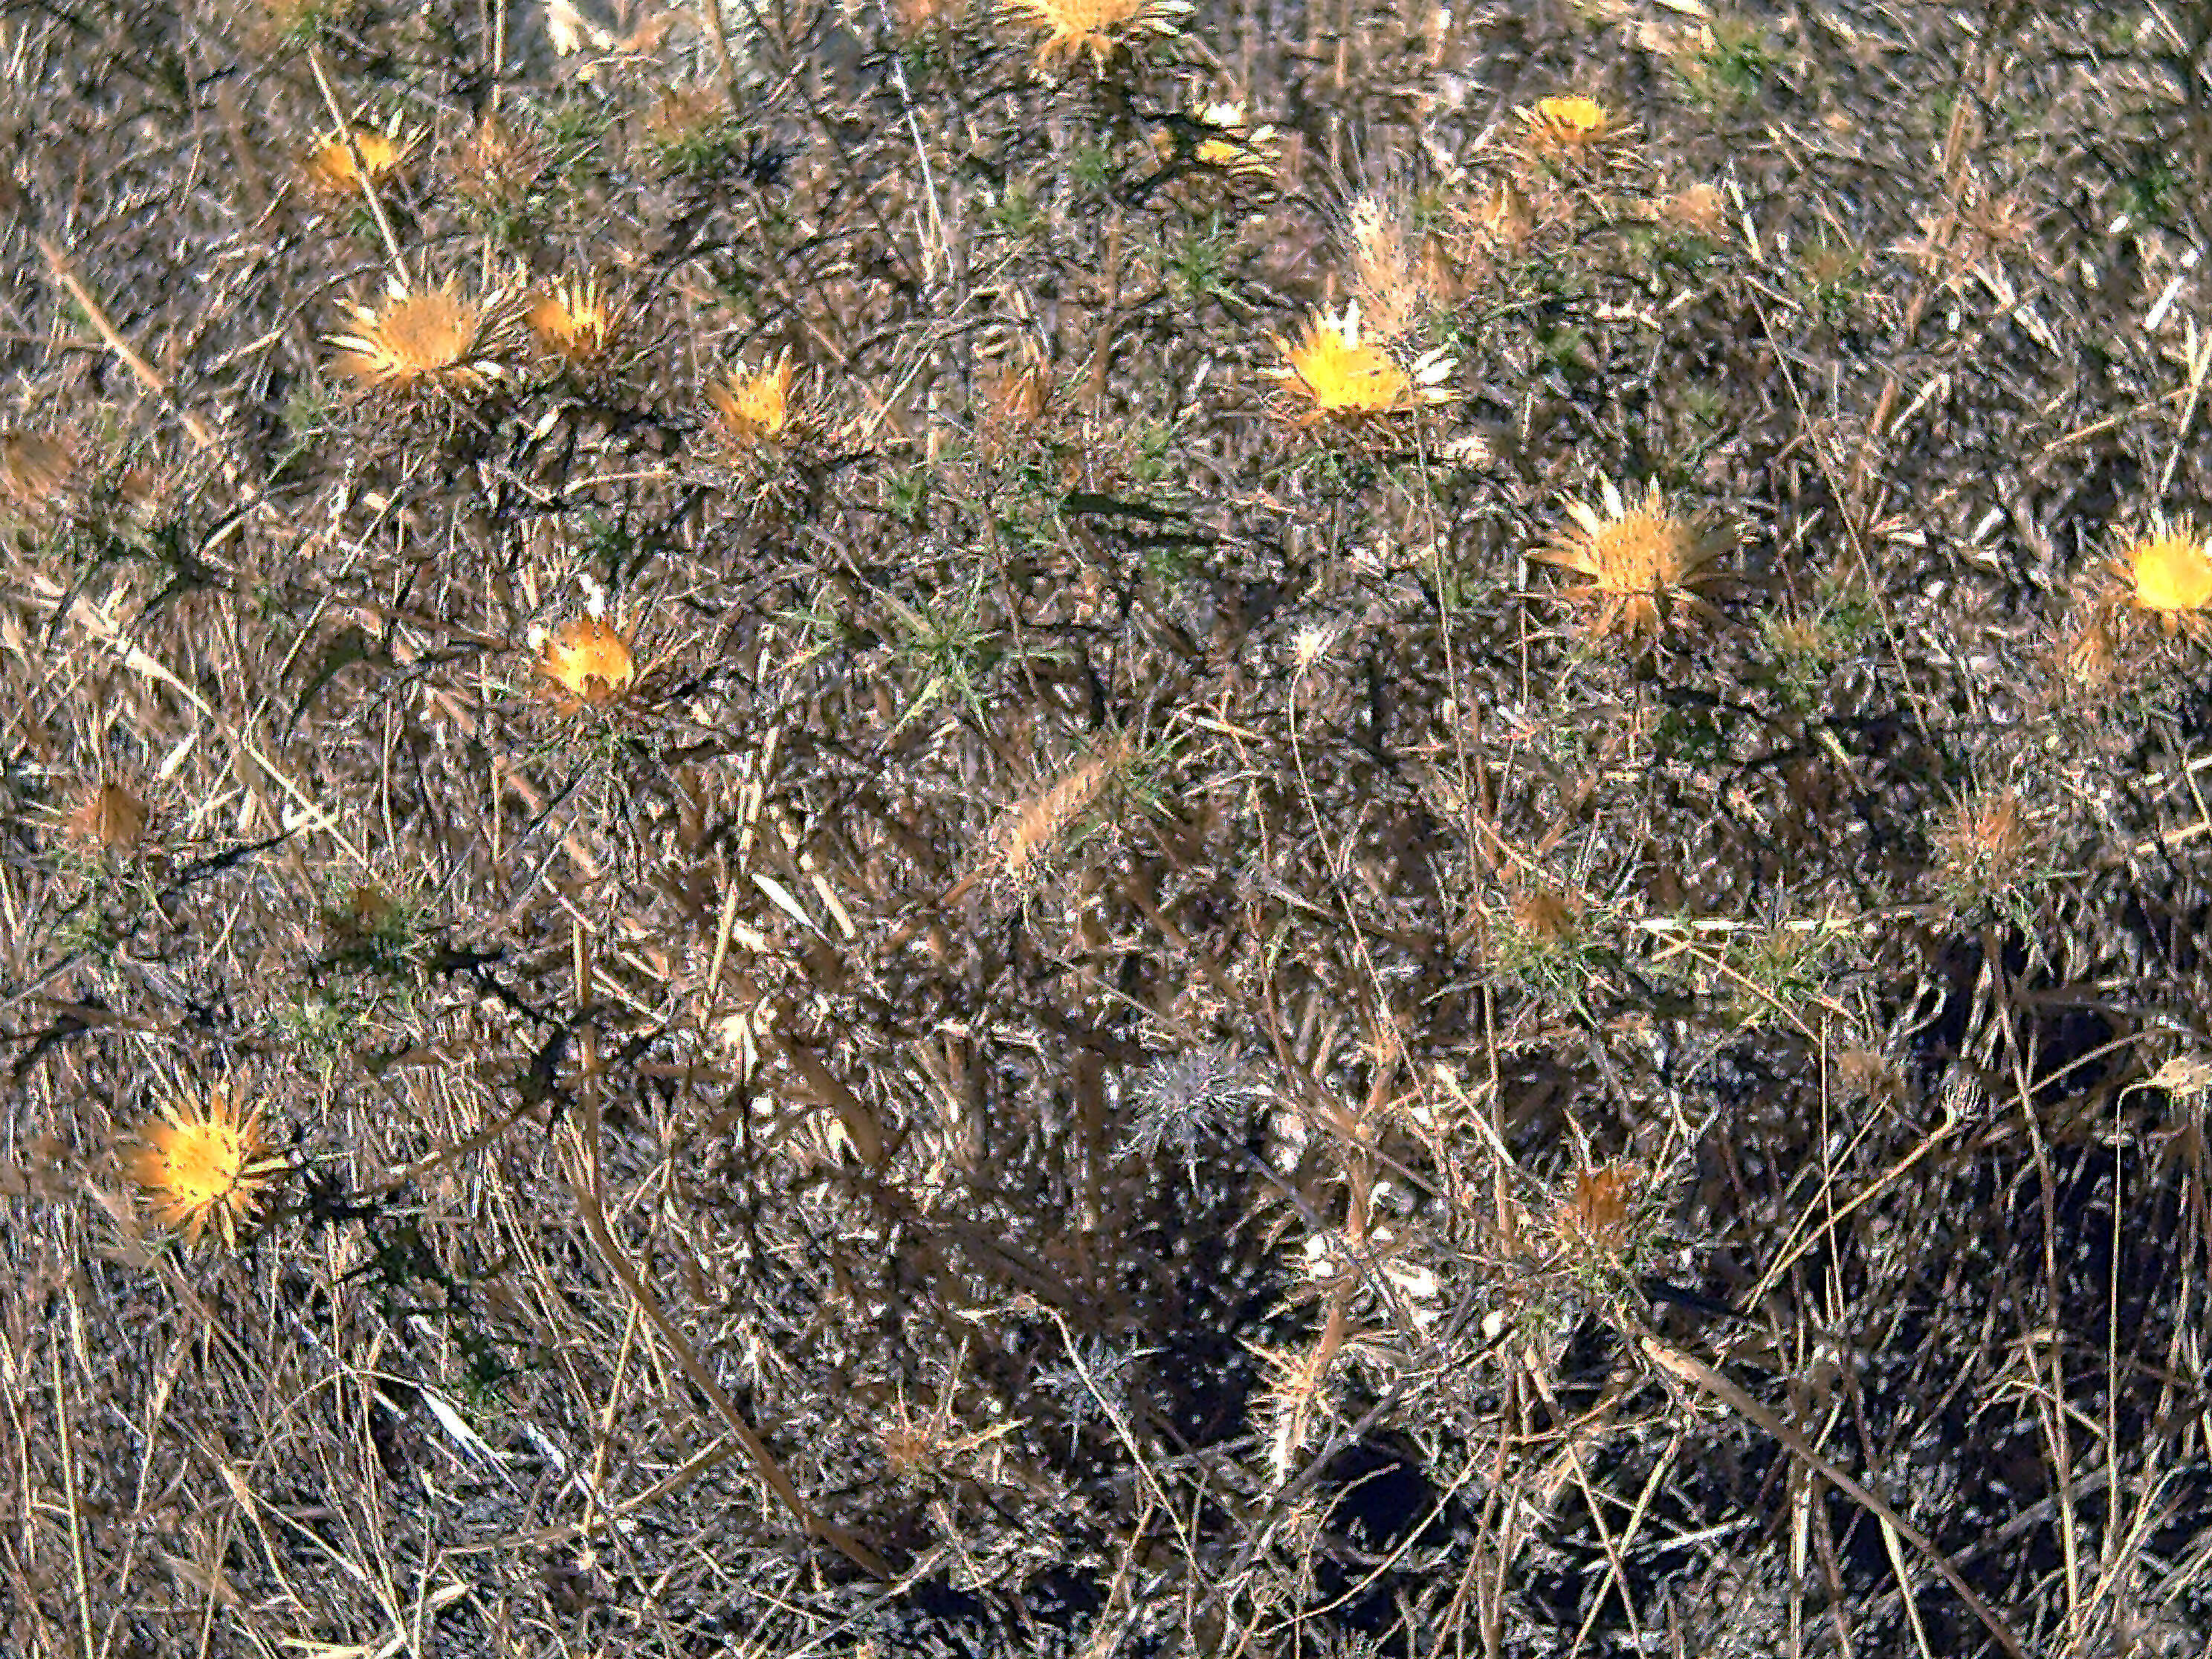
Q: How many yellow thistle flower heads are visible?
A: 12